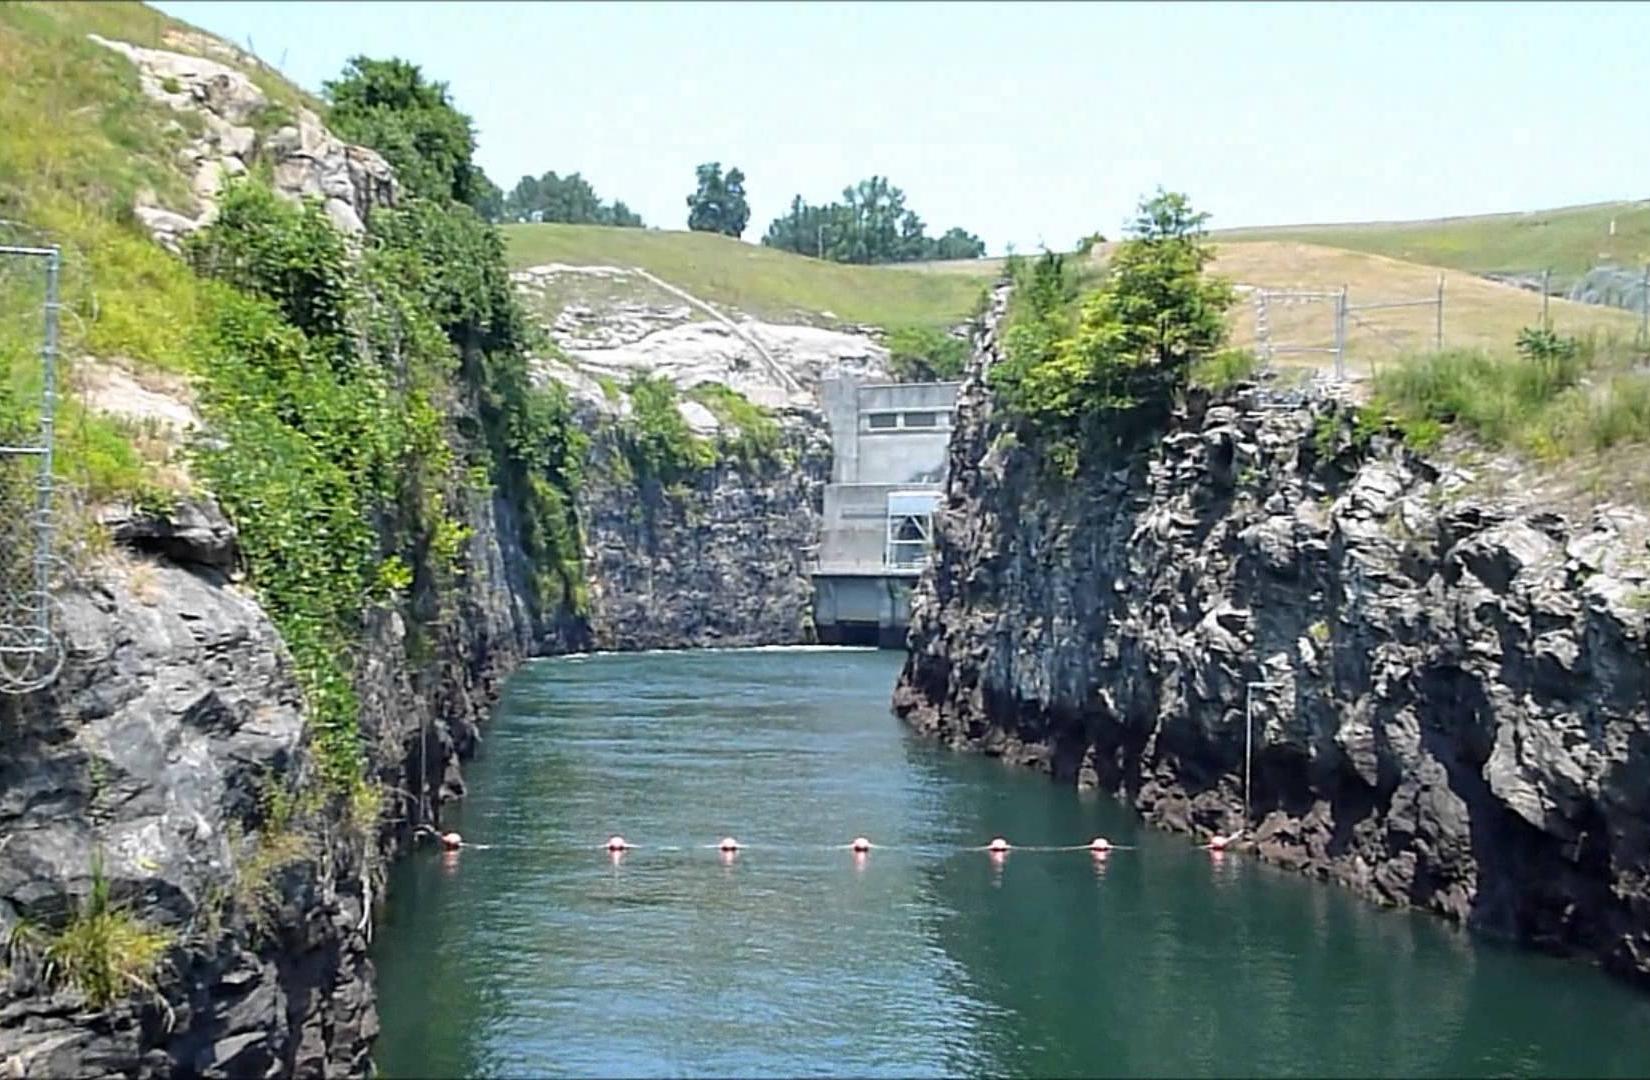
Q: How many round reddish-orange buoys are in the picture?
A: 7